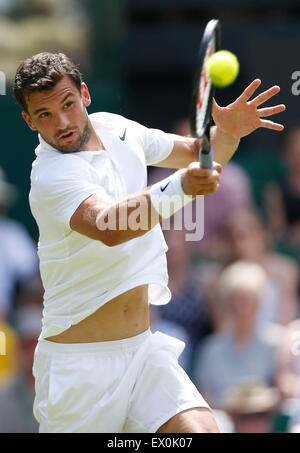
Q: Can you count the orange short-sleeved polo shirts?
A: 0